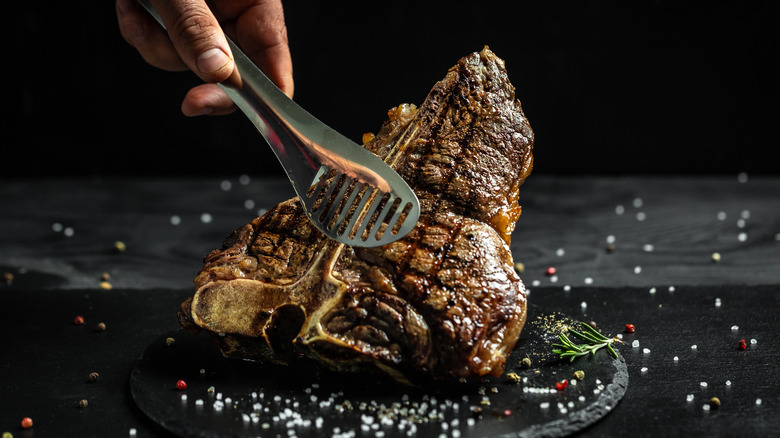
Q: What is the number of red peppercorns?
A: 8